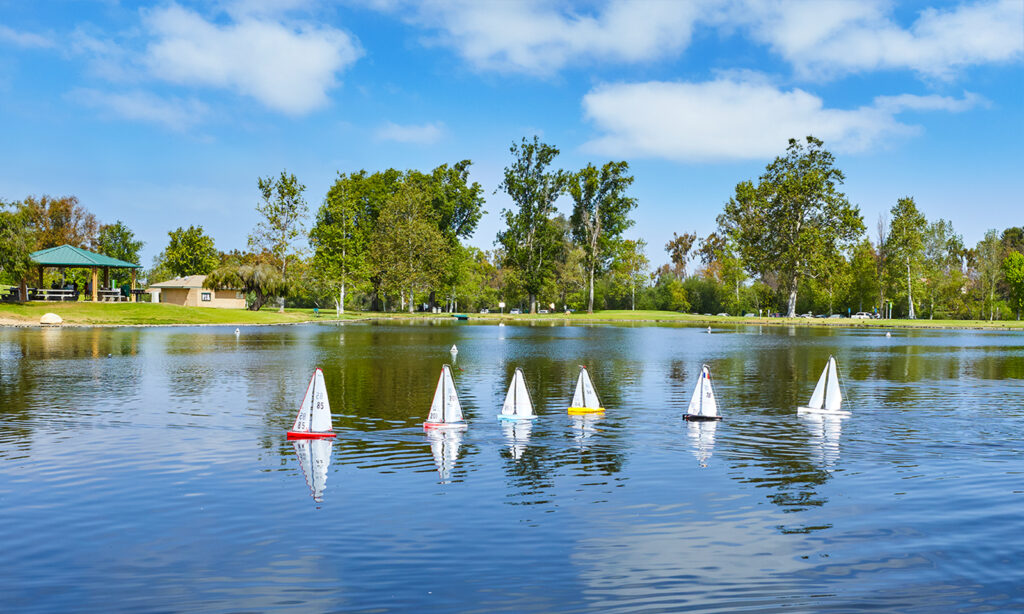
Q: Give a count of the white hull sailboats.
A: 1